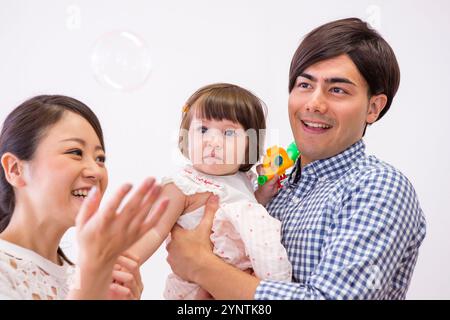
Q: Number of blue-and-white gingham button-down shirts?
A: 1